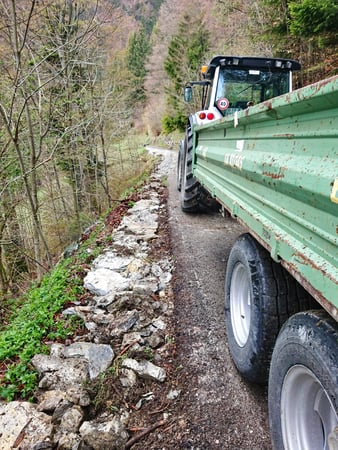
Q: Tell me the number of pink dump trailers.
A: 0